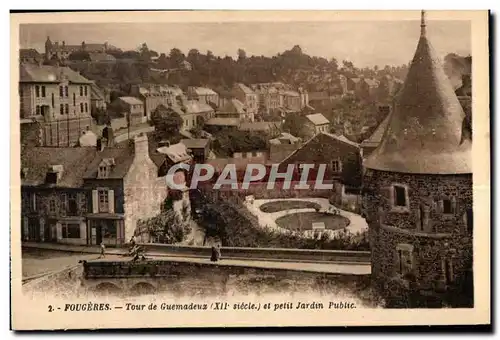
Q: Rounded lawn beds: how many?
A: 2